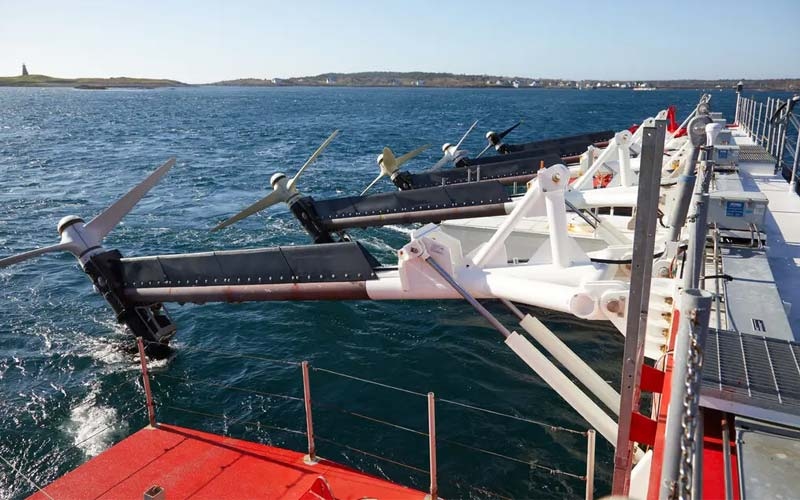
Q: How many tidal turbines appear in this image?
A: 5